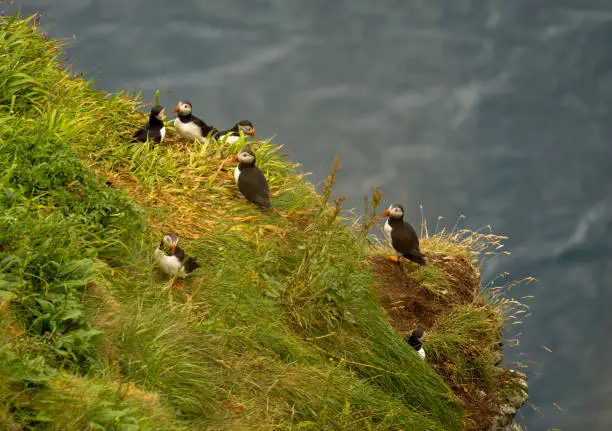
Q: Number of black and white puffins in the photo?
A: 7